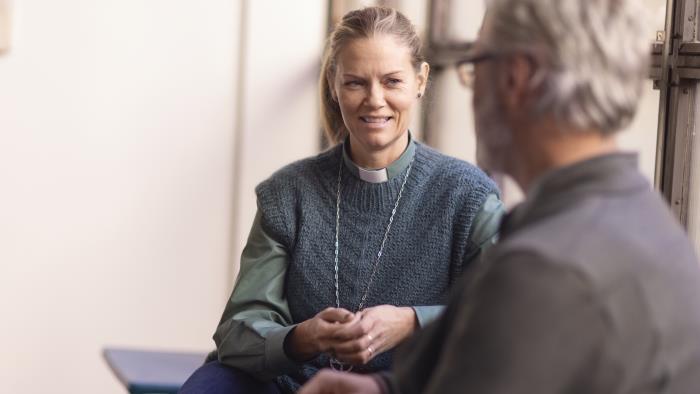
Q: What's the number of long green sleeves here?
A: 2